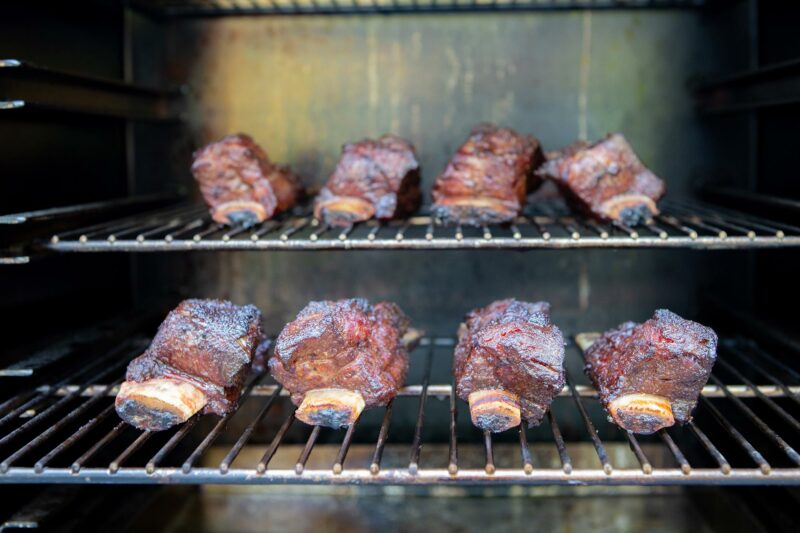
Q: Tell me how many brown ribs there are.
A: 8